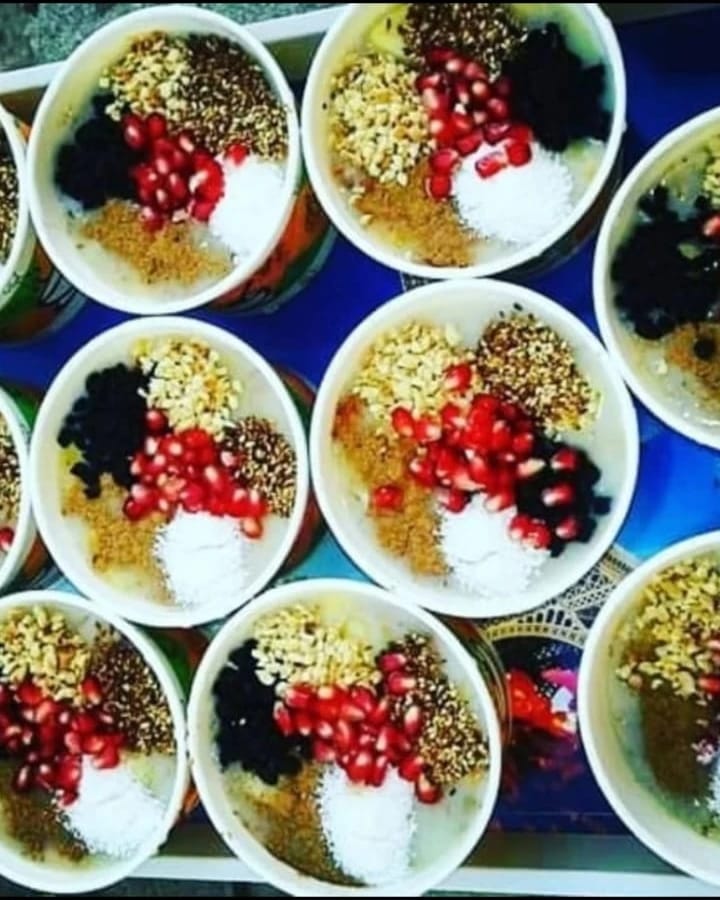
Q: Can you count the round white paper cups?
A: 10